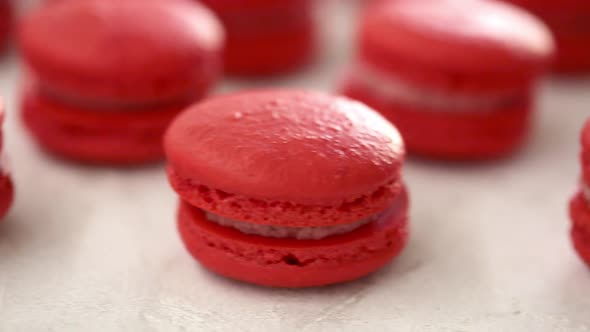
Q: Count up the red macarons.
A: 8